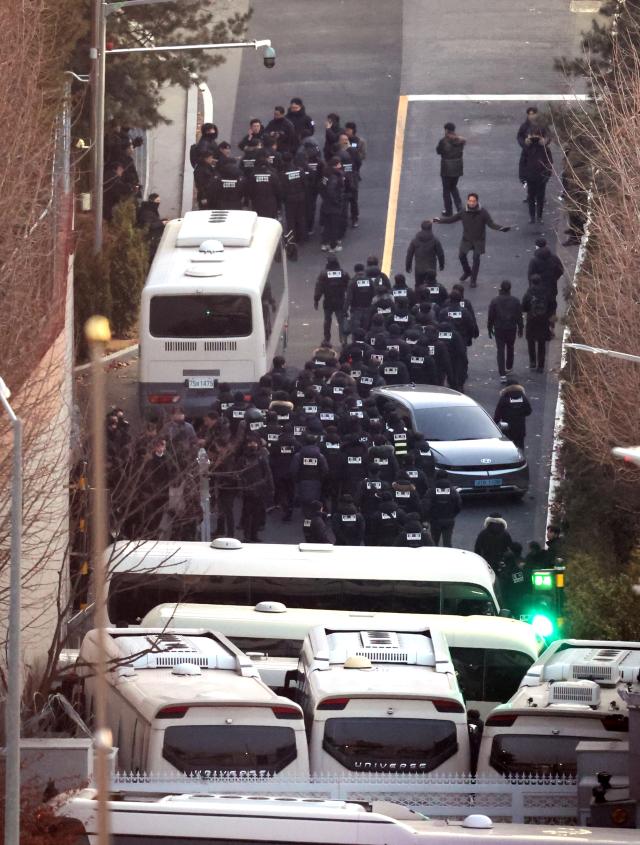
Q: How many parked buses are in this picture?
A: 7